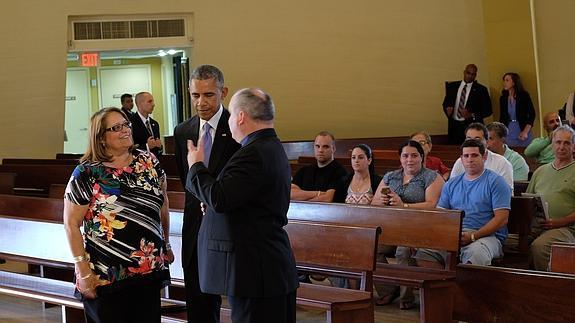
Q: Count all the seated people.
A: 9